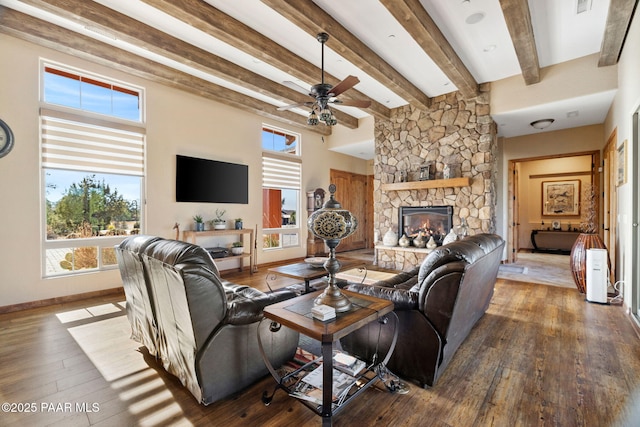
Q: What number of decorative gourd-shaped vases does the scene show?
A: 5